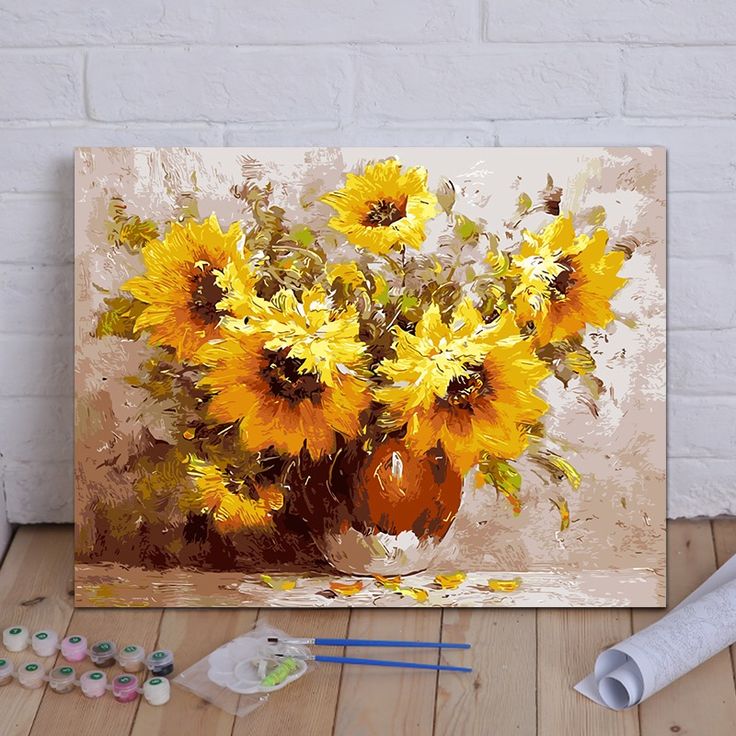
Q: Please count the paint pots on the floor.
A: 12